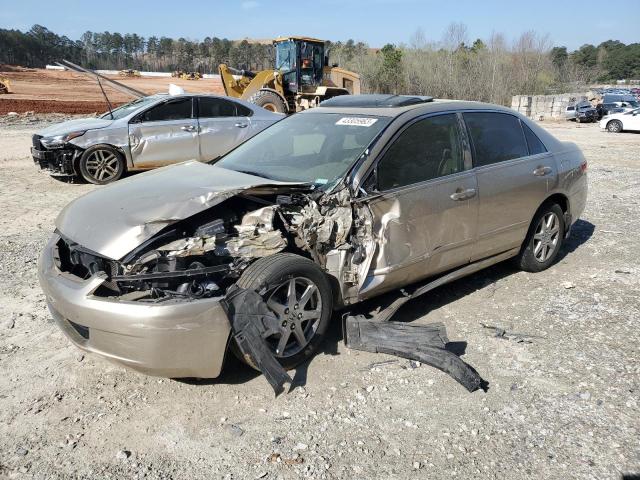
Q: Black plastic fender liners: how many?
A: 2